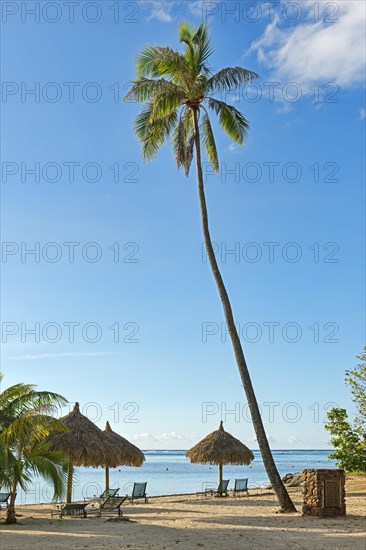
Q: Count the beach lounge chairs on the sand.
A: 7